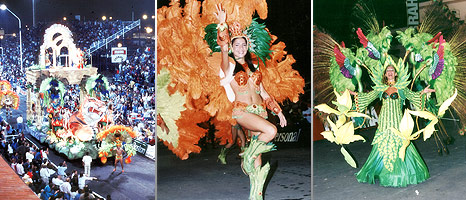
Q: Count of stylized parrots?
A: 4